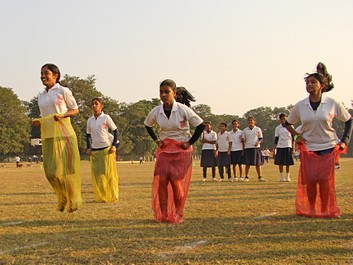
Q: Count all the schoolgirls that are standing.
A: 5